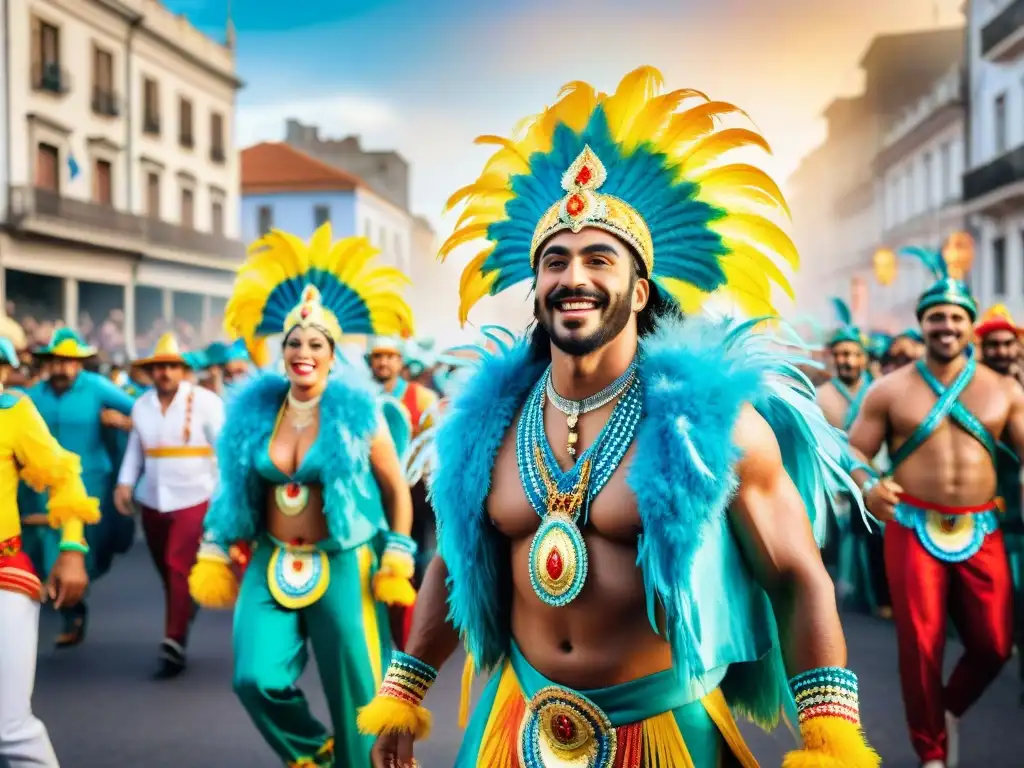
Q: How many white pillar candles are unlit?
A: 0